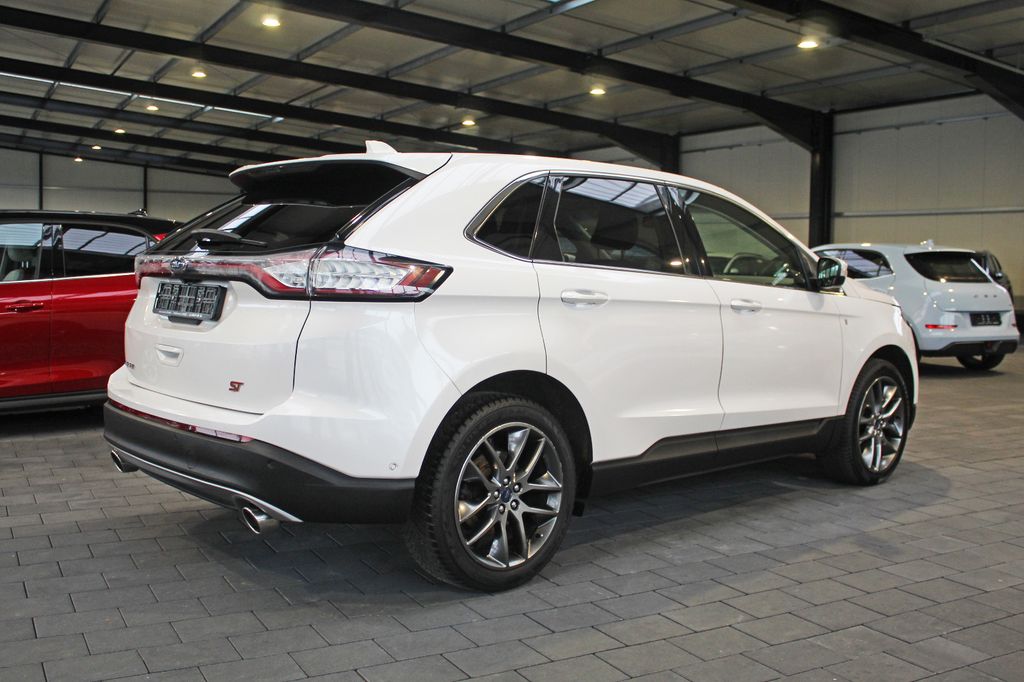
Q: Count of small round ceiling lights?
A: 9